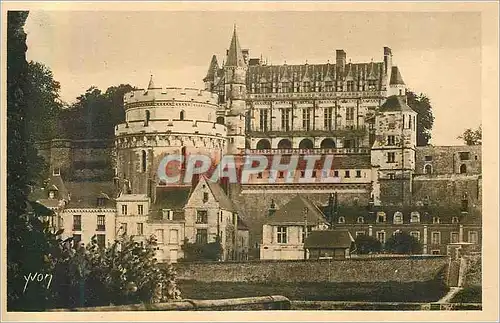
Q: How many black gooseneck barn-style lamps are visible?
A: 0